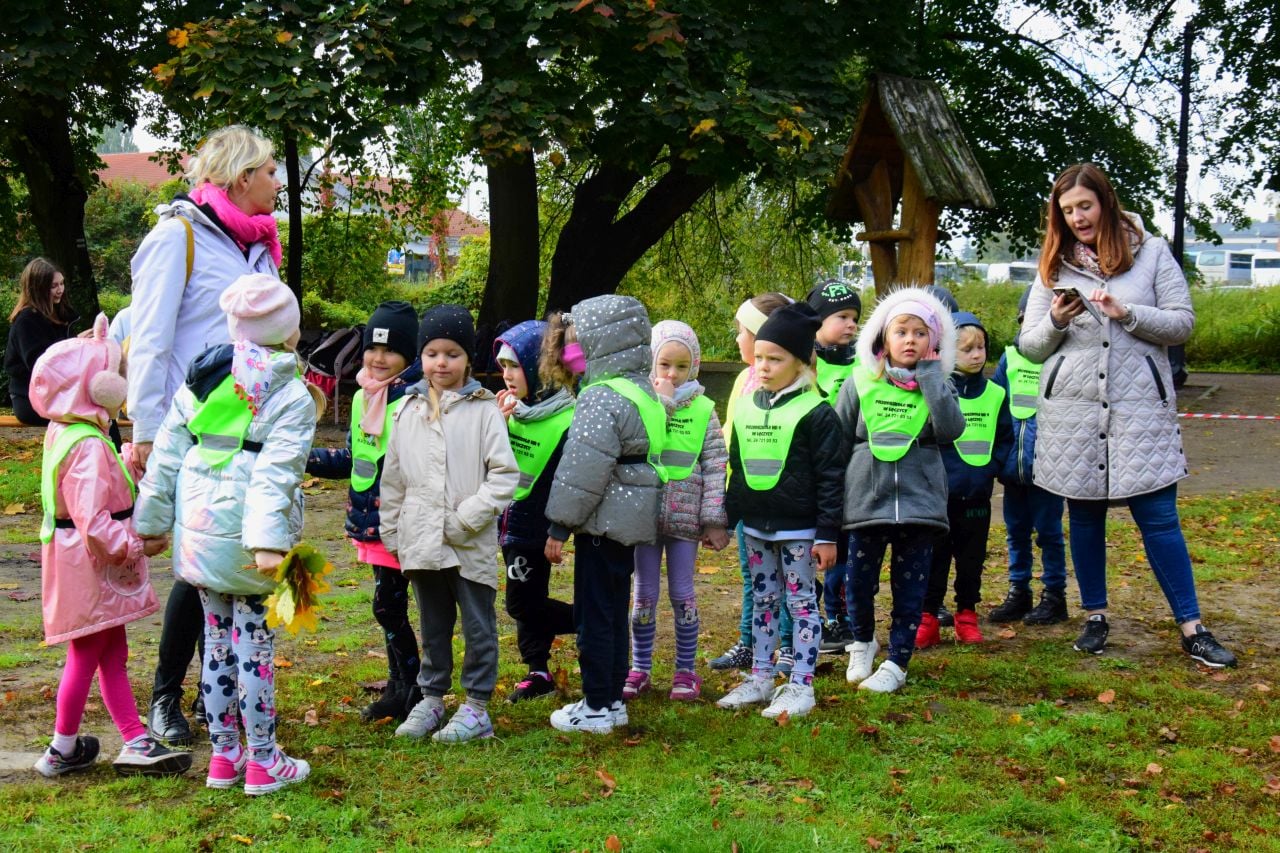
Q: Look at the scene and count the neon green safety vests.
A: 11